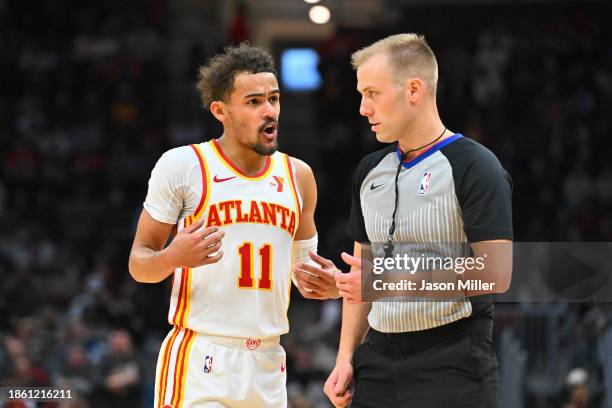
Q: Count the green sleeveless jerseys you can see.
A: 0